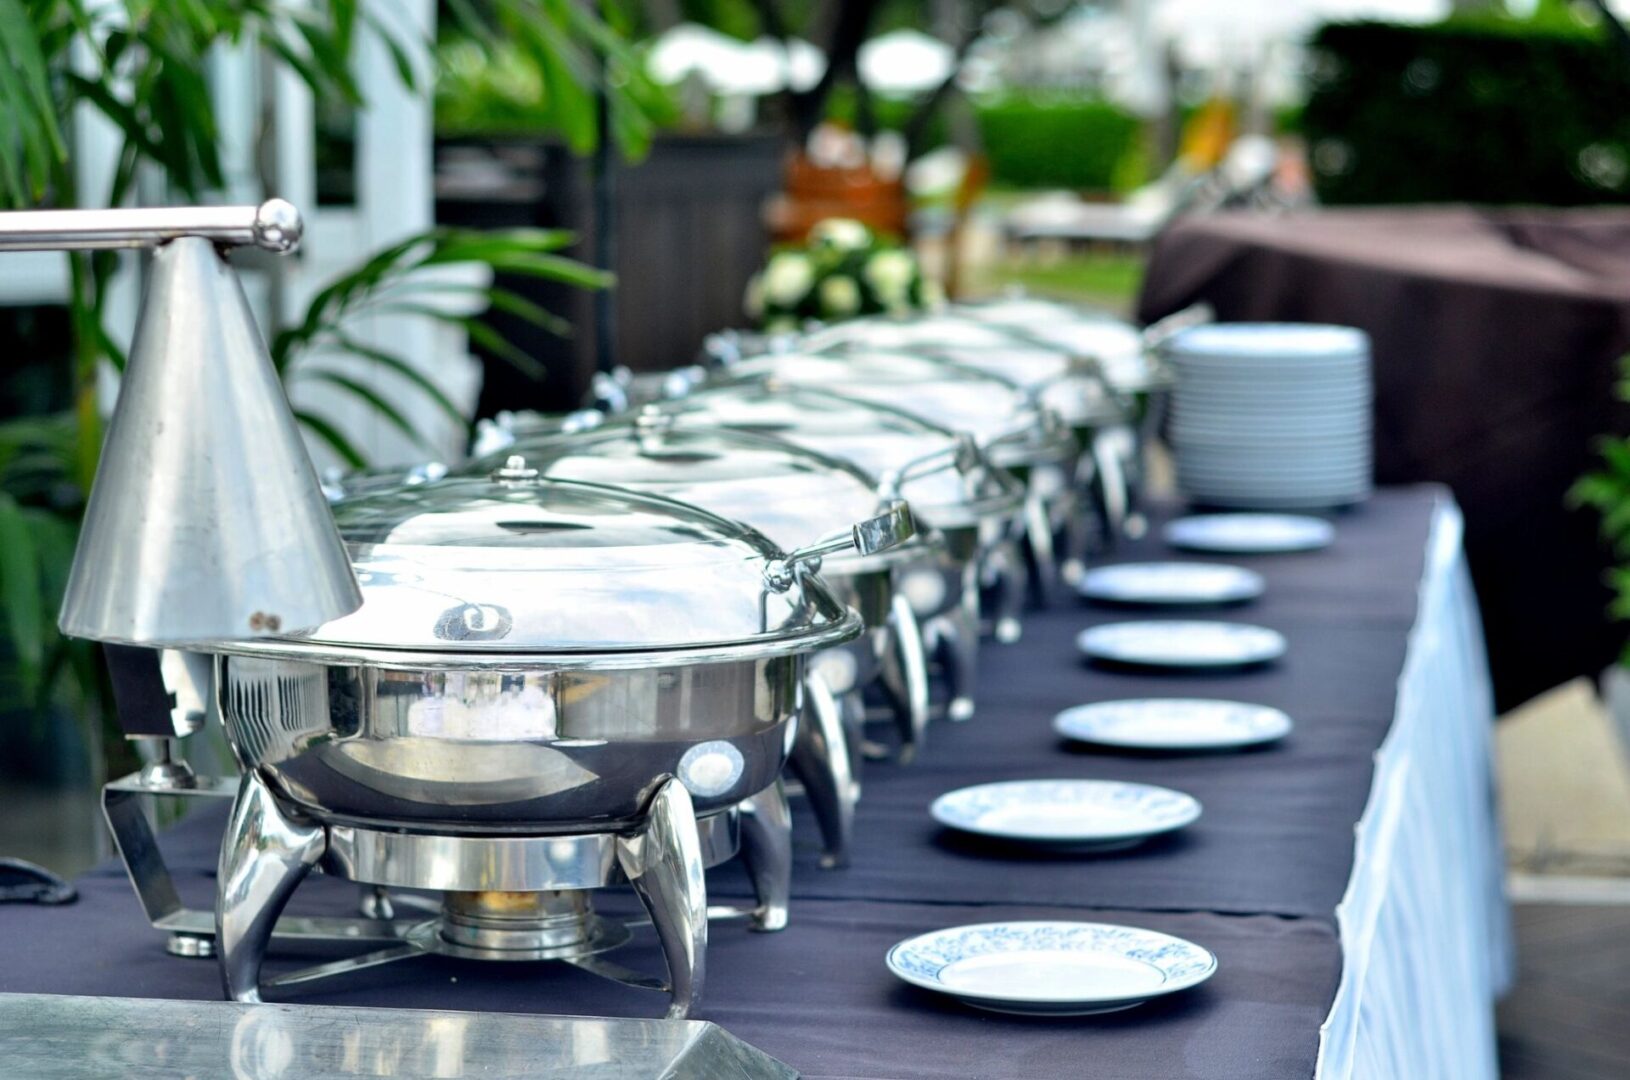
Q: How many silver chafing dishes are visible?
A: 6